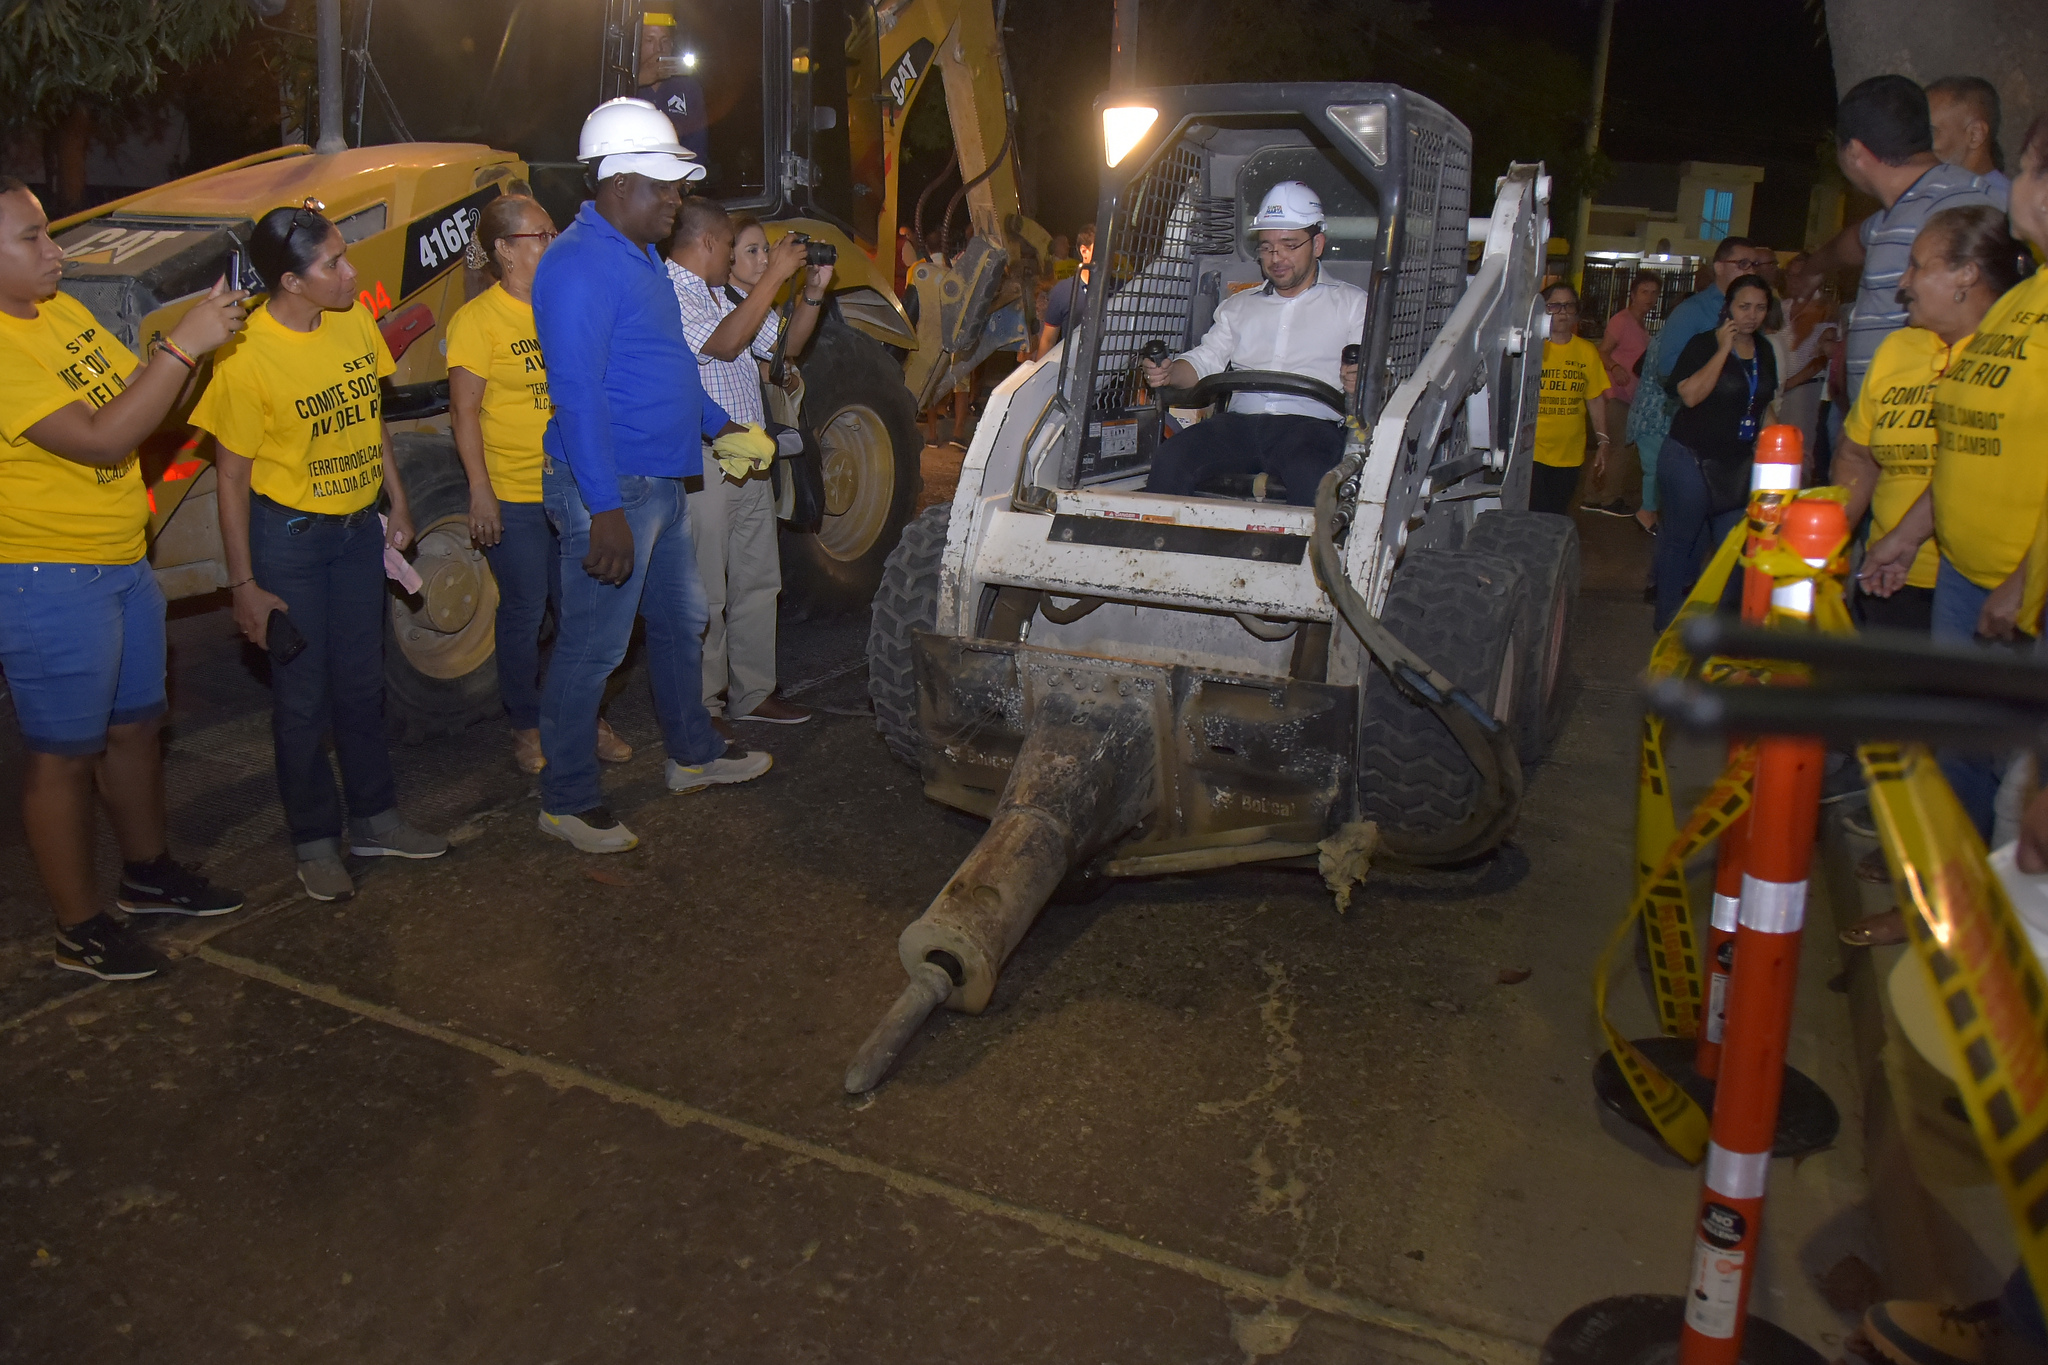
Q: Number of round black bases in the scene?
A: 2